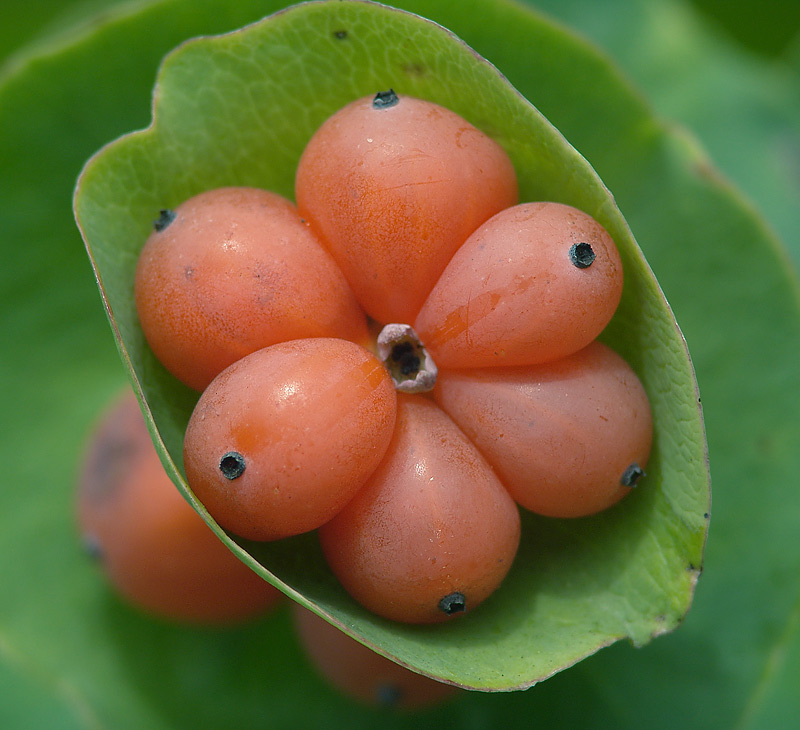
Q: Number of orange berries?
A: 8